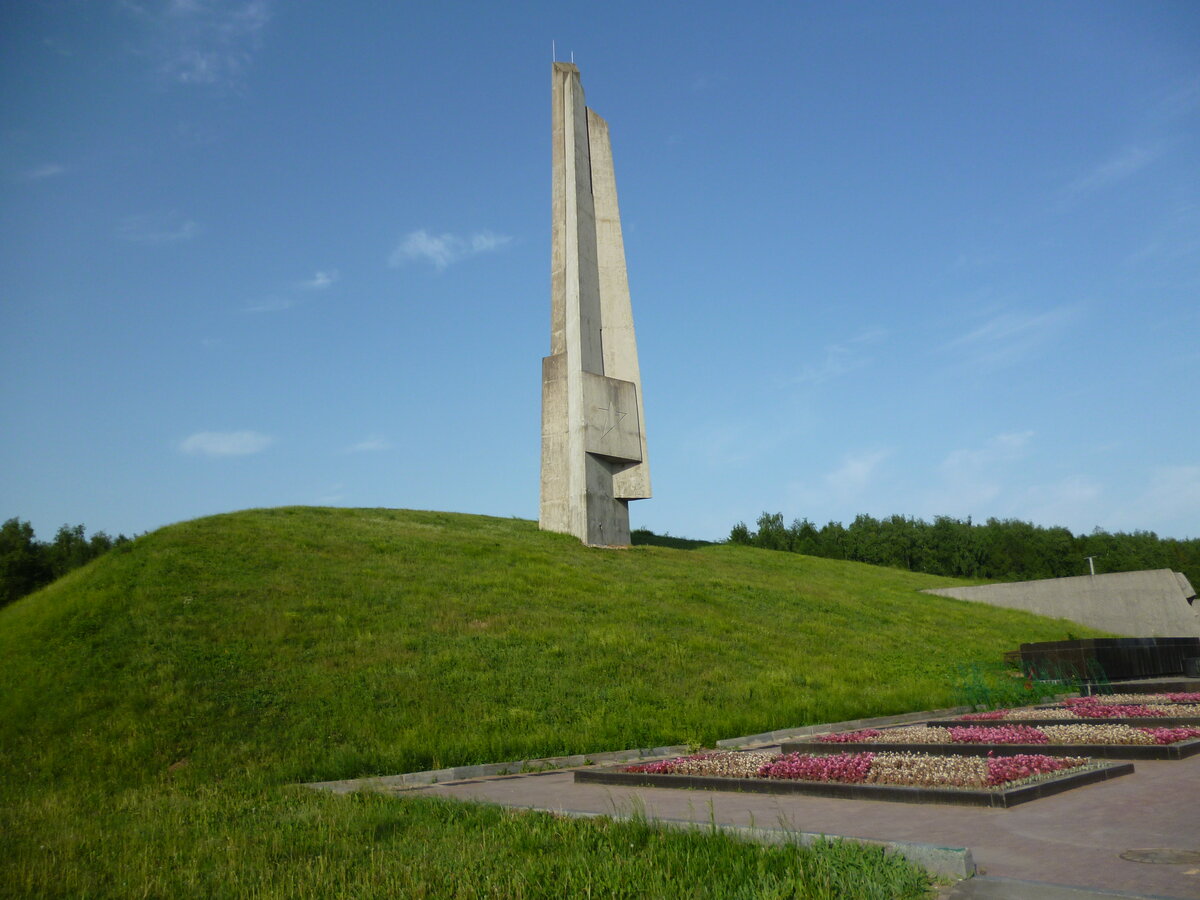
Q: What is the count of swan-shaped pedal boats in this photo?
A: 0